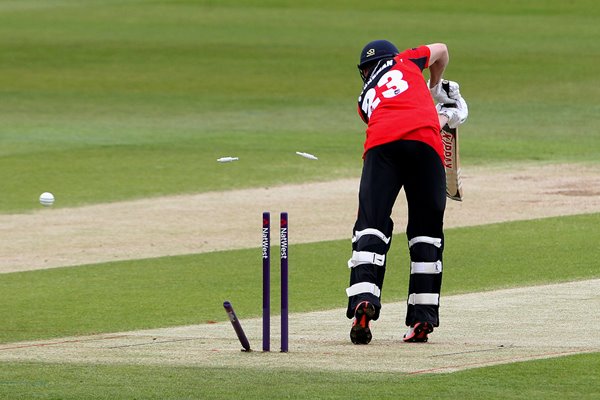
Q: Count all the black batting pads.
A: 2